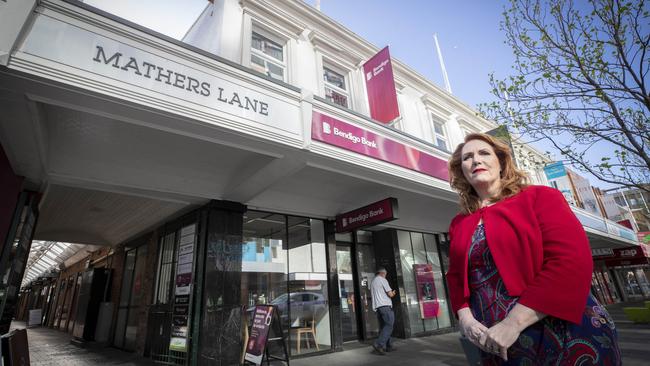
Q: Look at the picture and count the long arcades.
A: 1